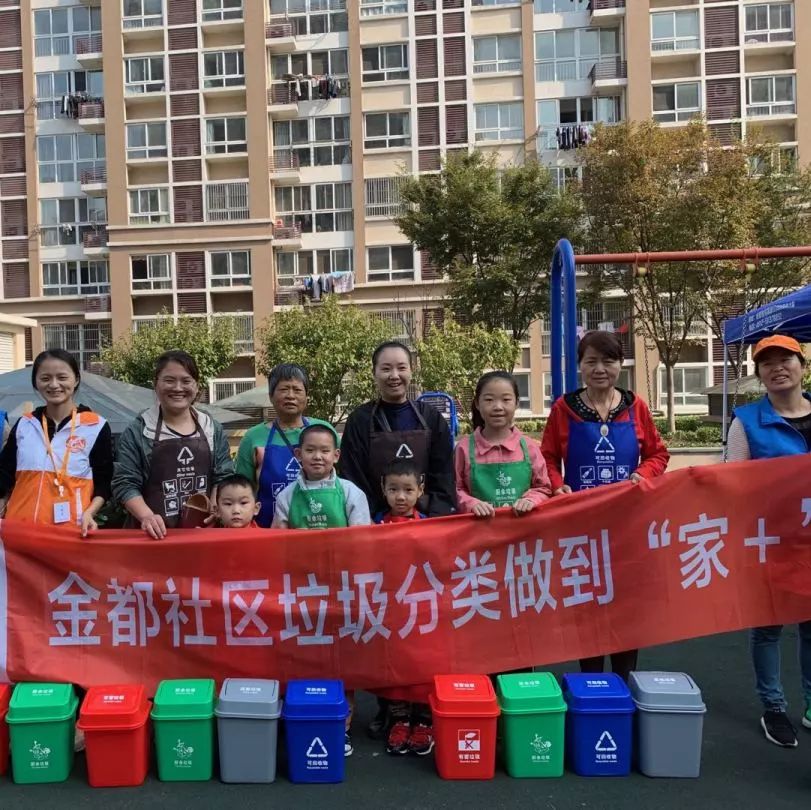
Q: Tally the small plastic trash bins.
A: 10